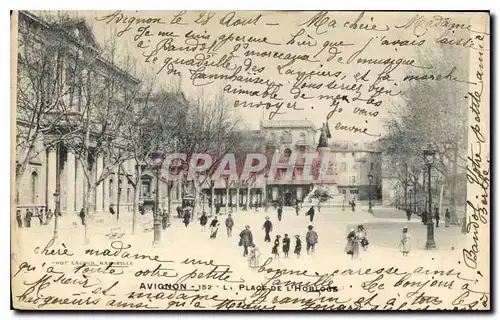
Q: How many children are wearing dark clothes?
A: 3